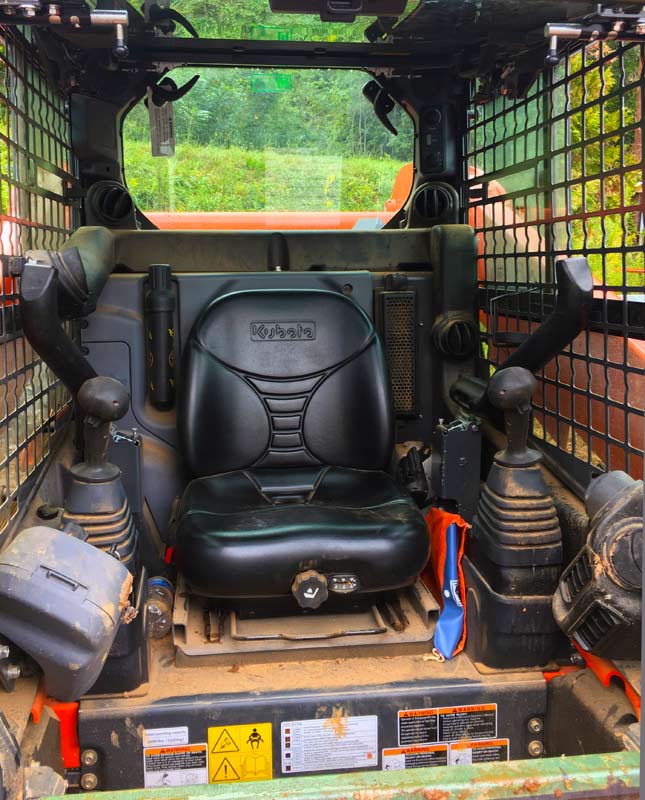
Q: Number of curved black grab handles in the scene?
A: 2